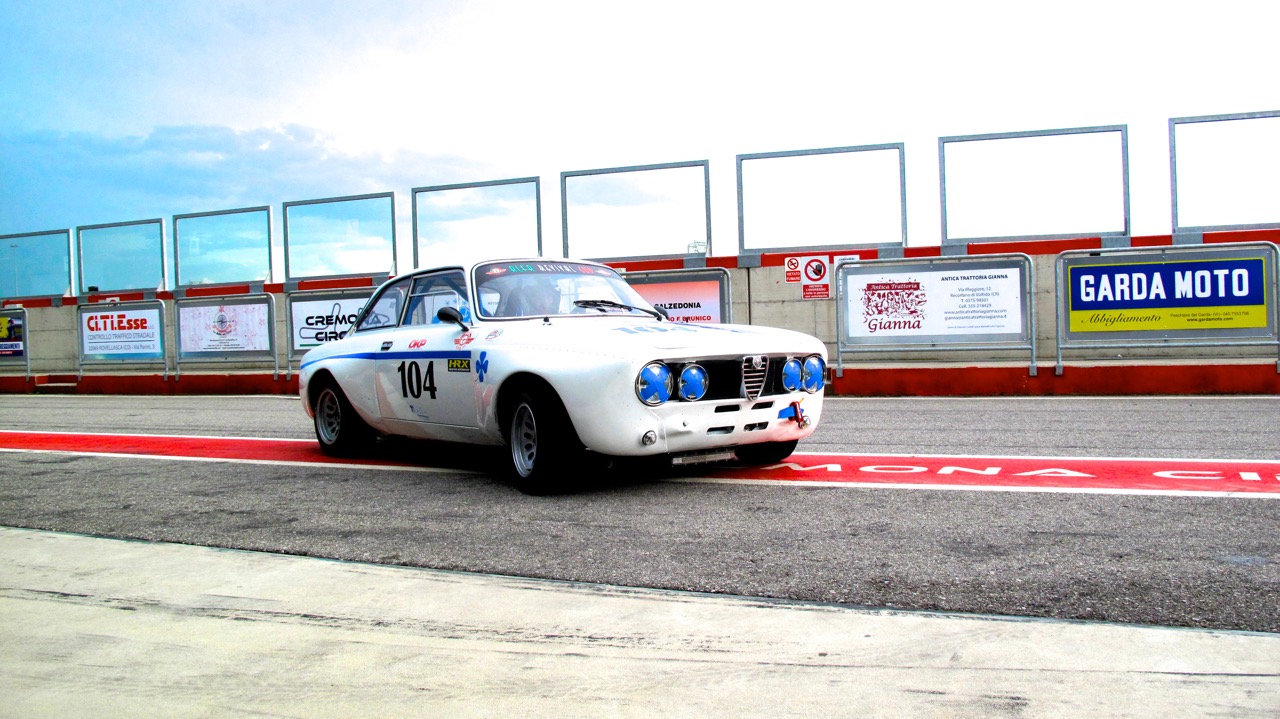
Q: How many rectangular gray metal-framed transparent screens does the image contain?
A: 9